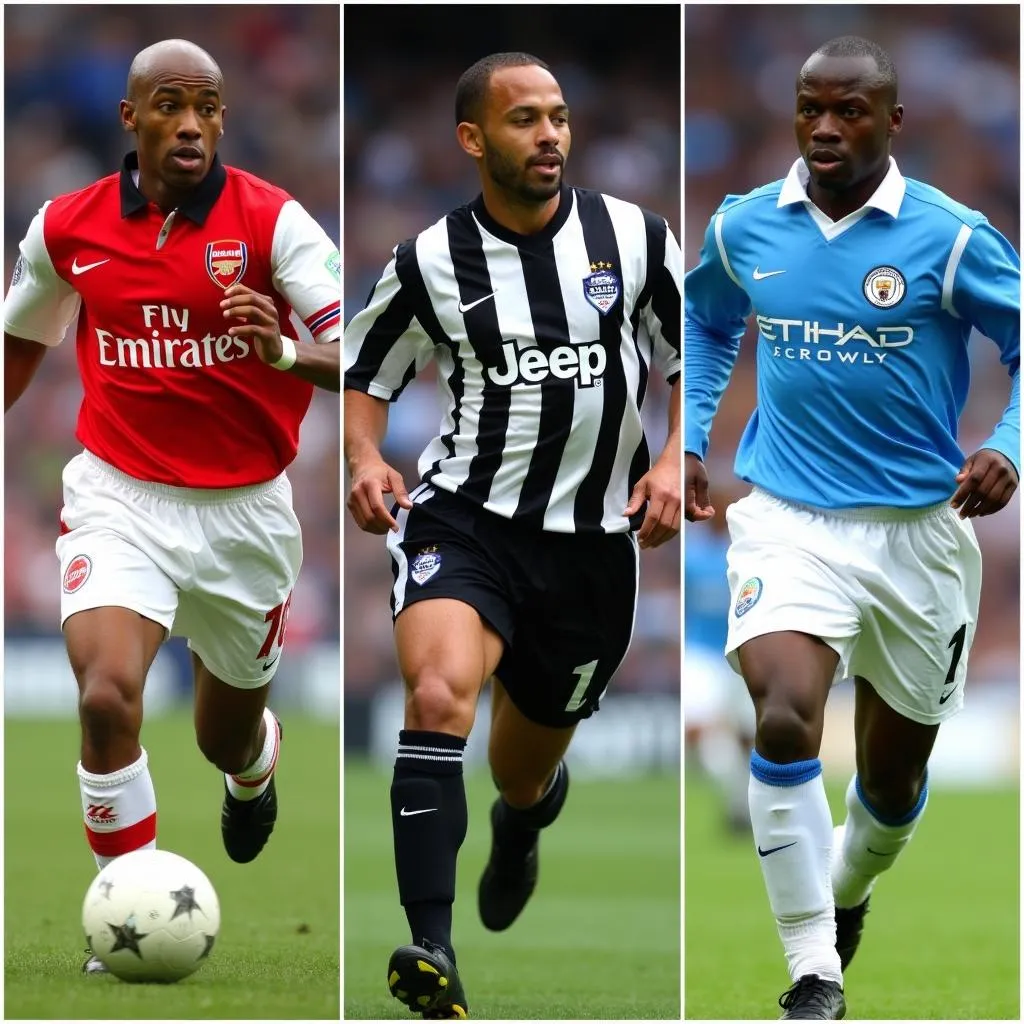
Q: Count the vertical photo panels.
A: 3